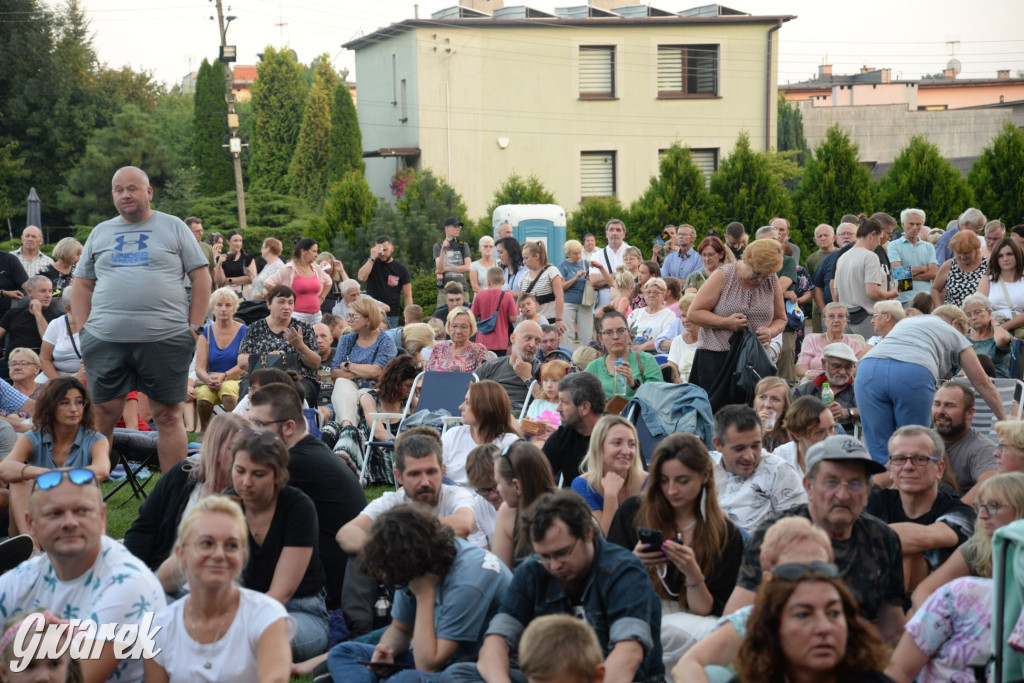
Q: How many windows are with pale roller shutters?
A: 4